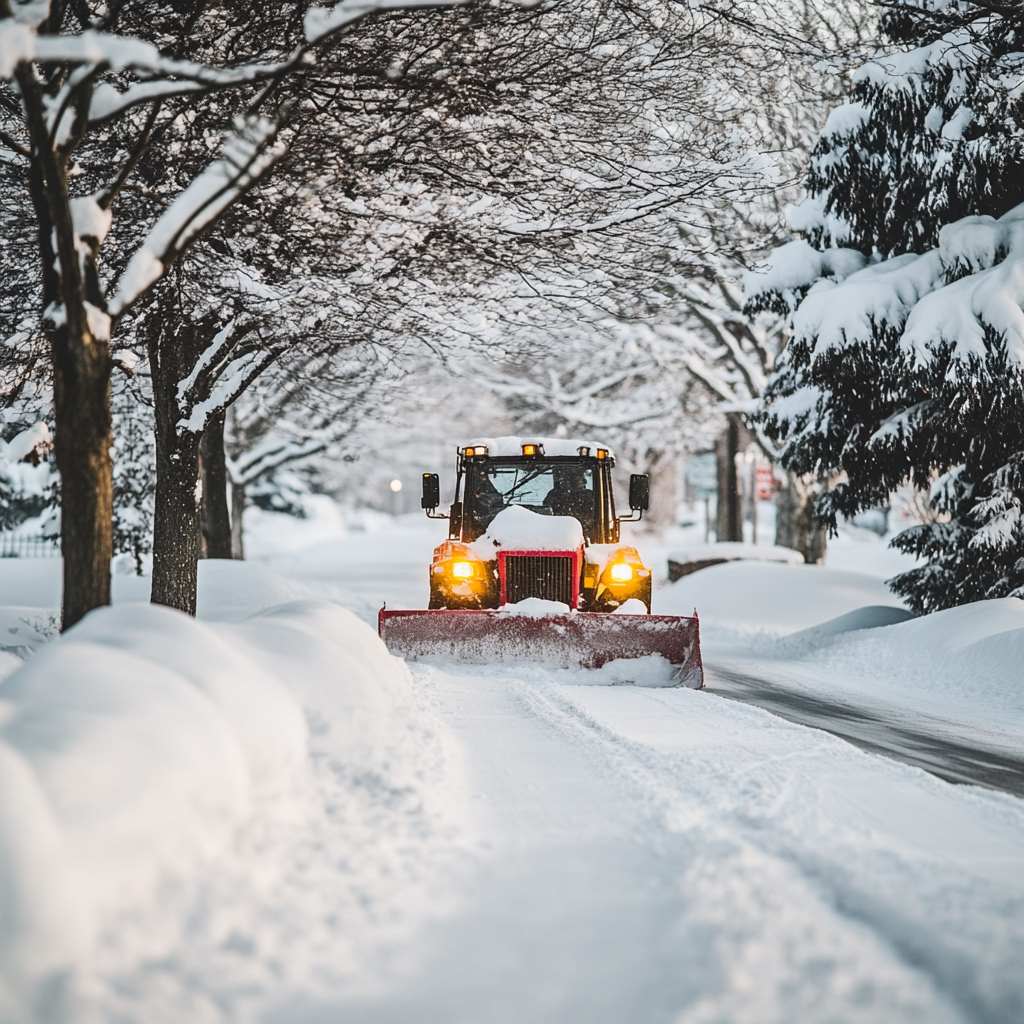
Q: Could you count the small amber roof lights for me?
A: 3